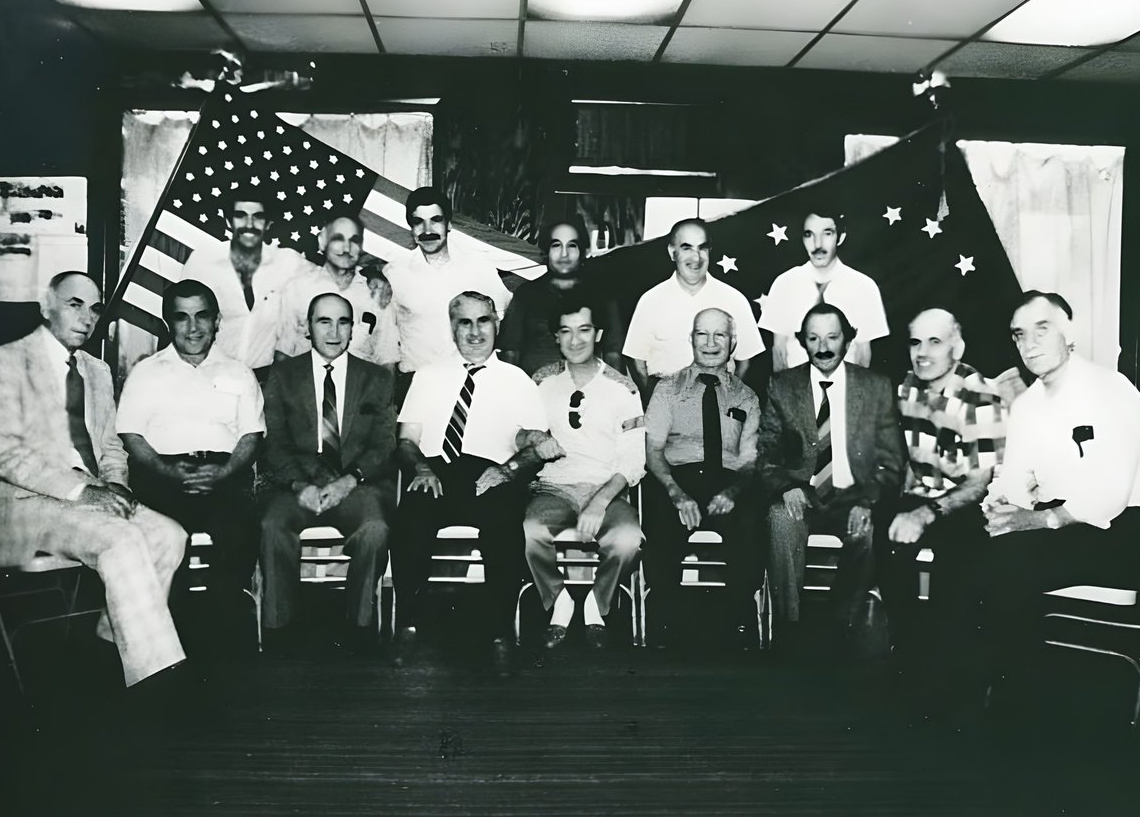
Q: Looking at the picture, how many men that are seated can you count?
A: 9